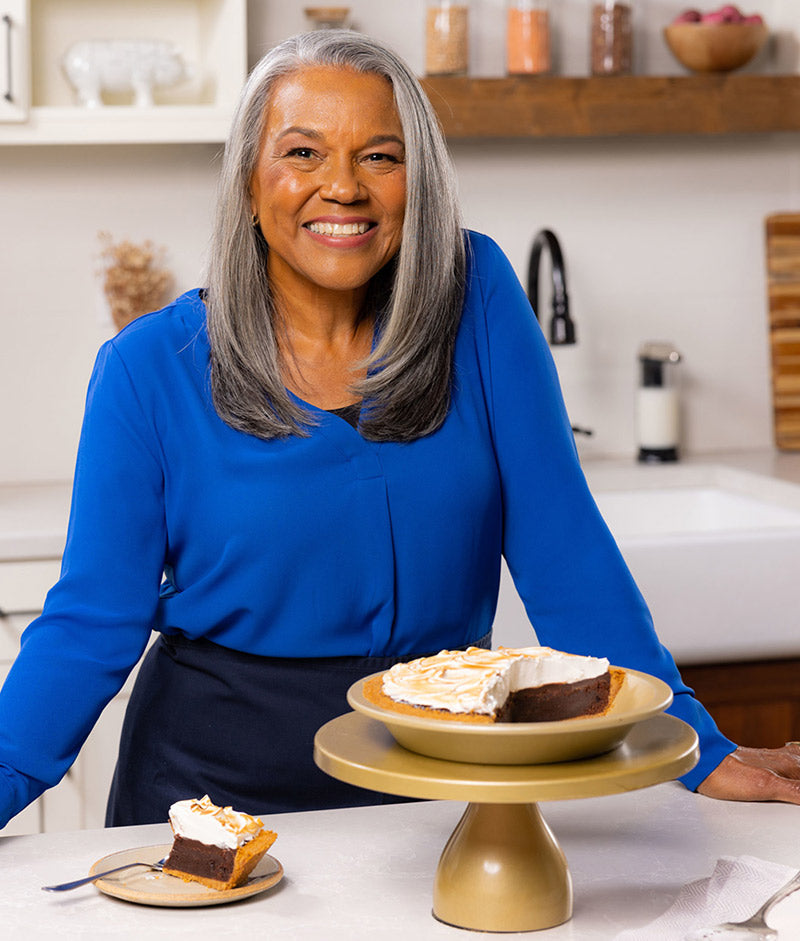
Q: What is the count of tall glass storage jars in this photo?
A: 3